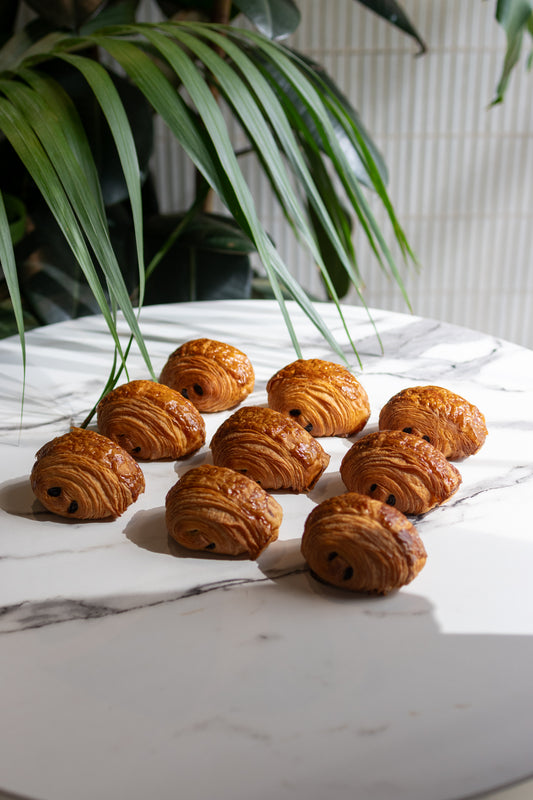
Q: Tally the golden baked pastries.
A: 9